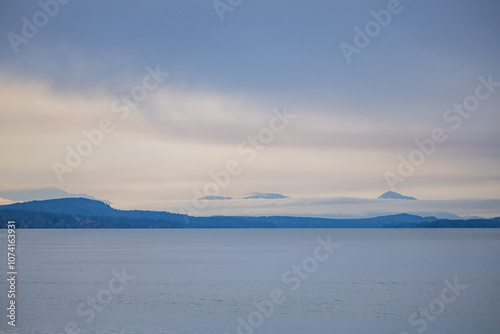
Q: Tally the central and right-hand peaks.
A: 3